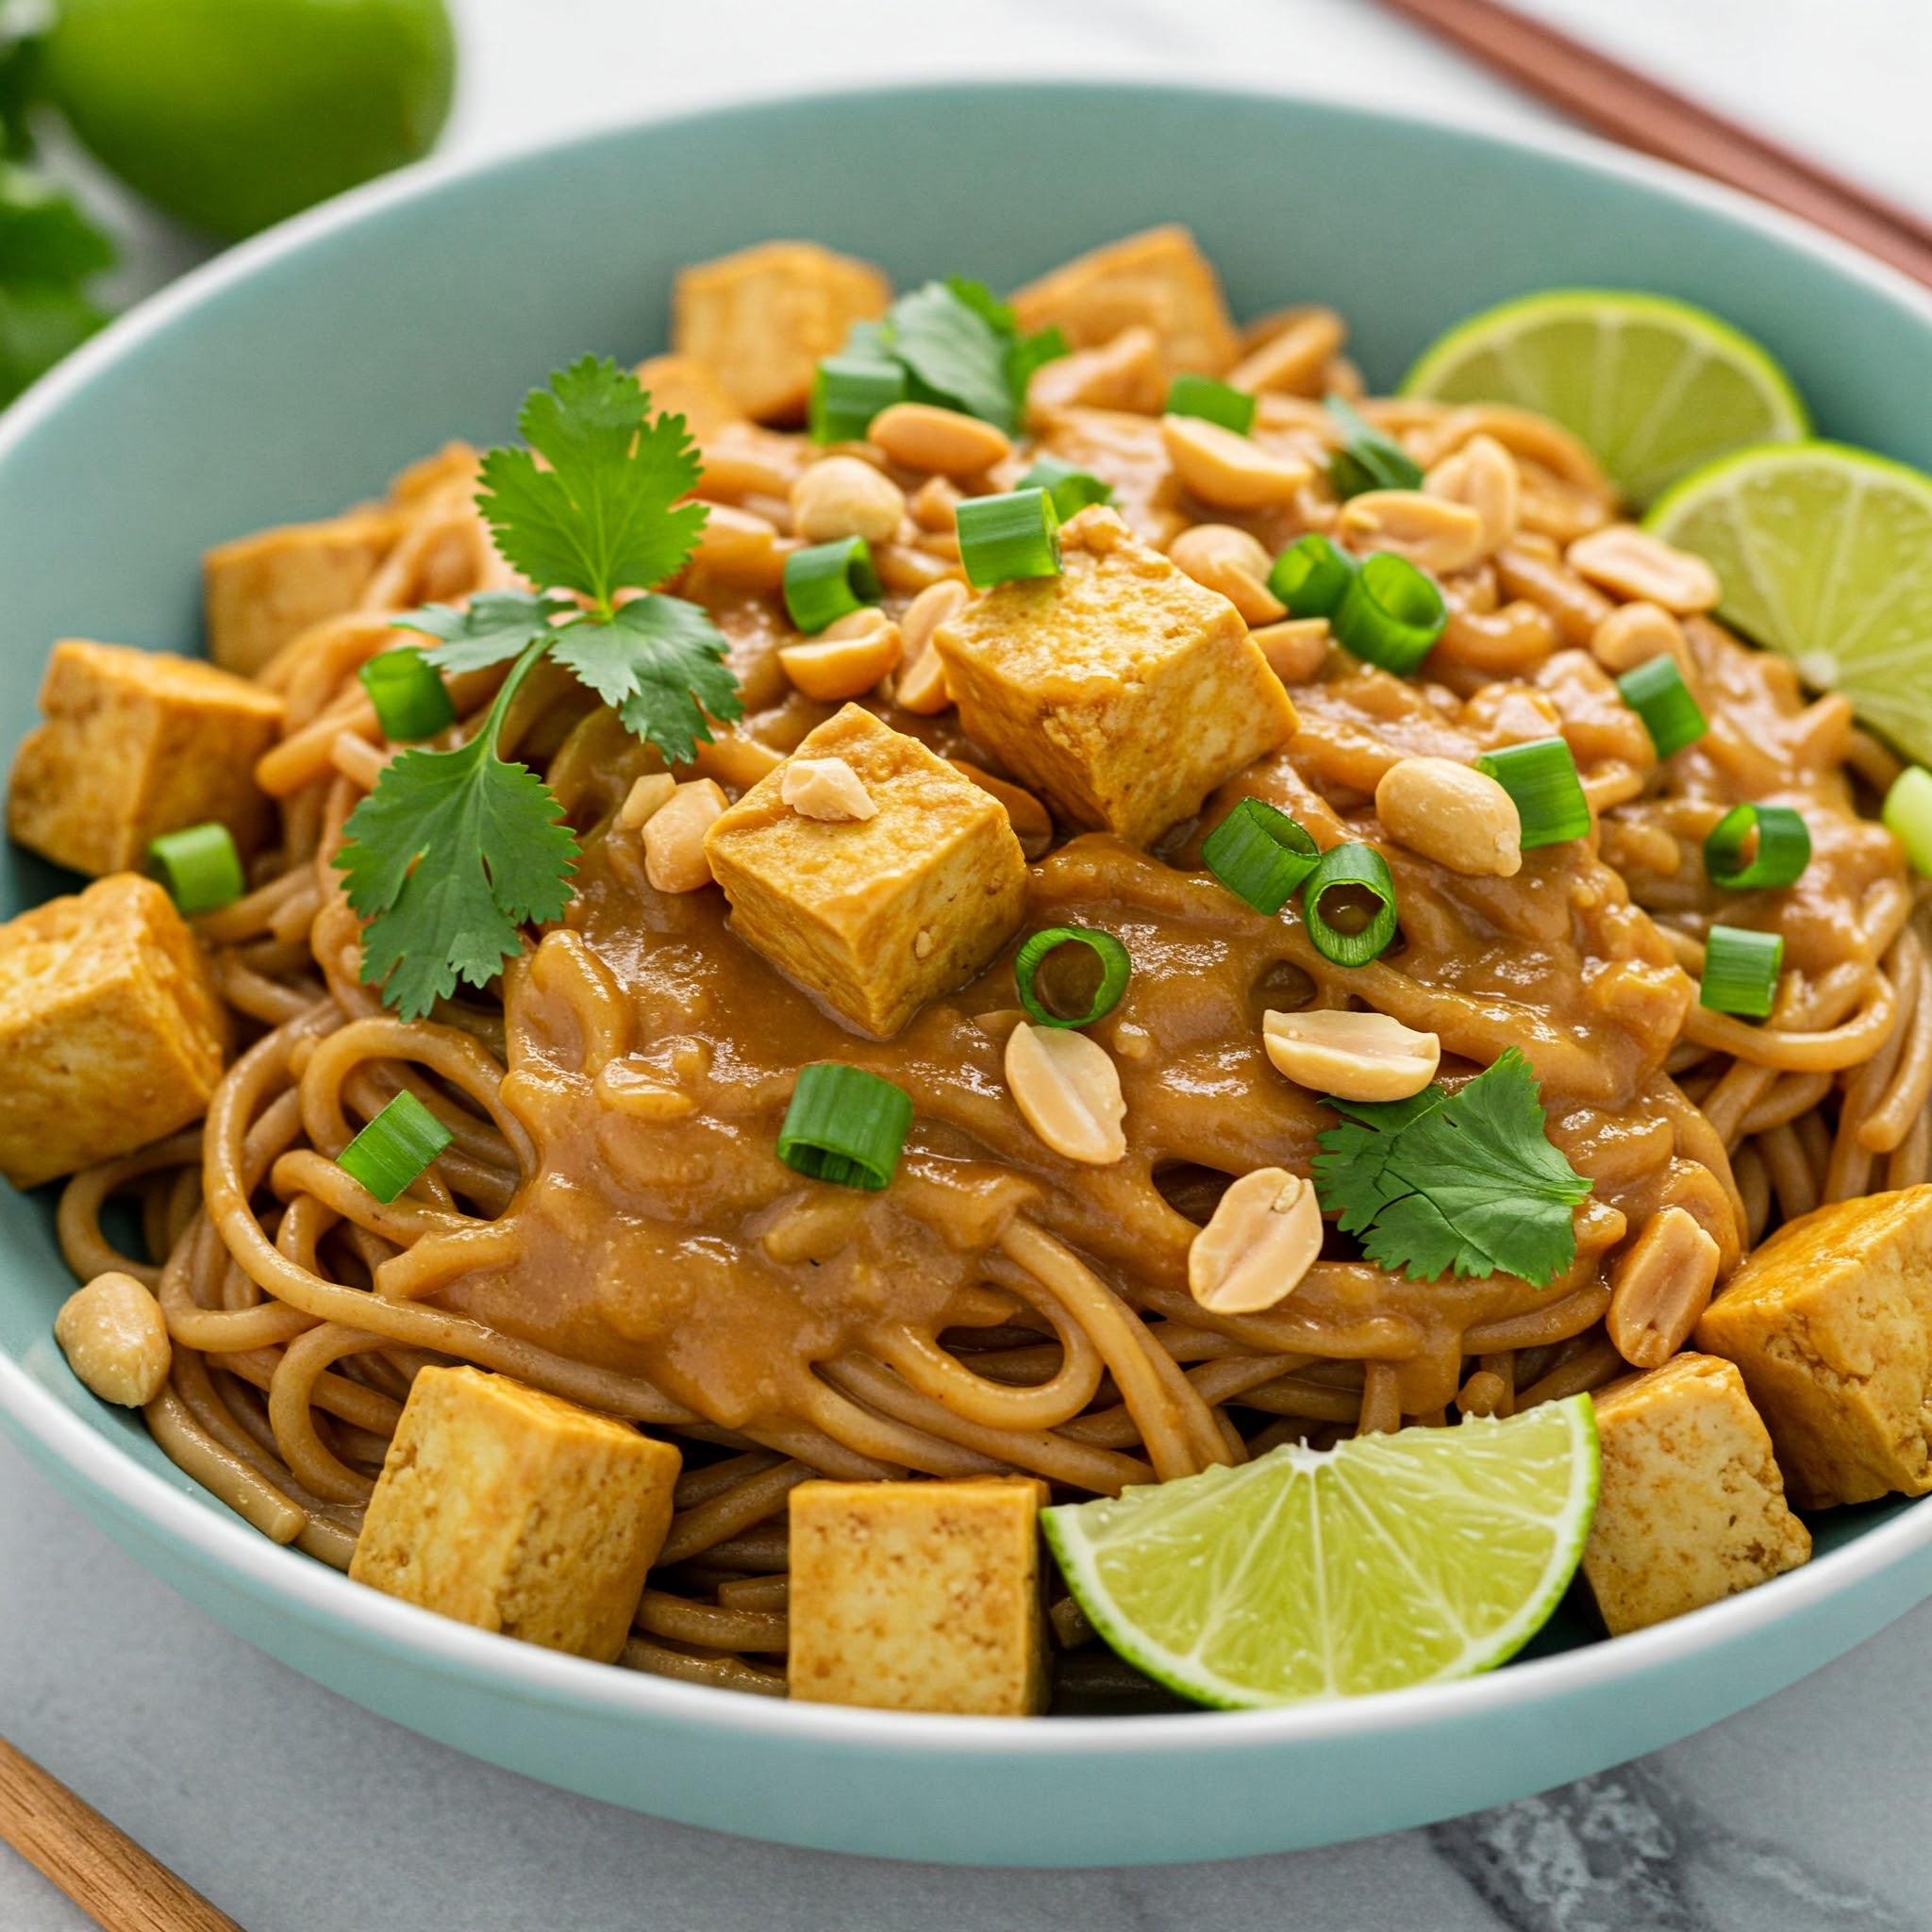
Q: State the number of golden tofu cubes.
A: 11